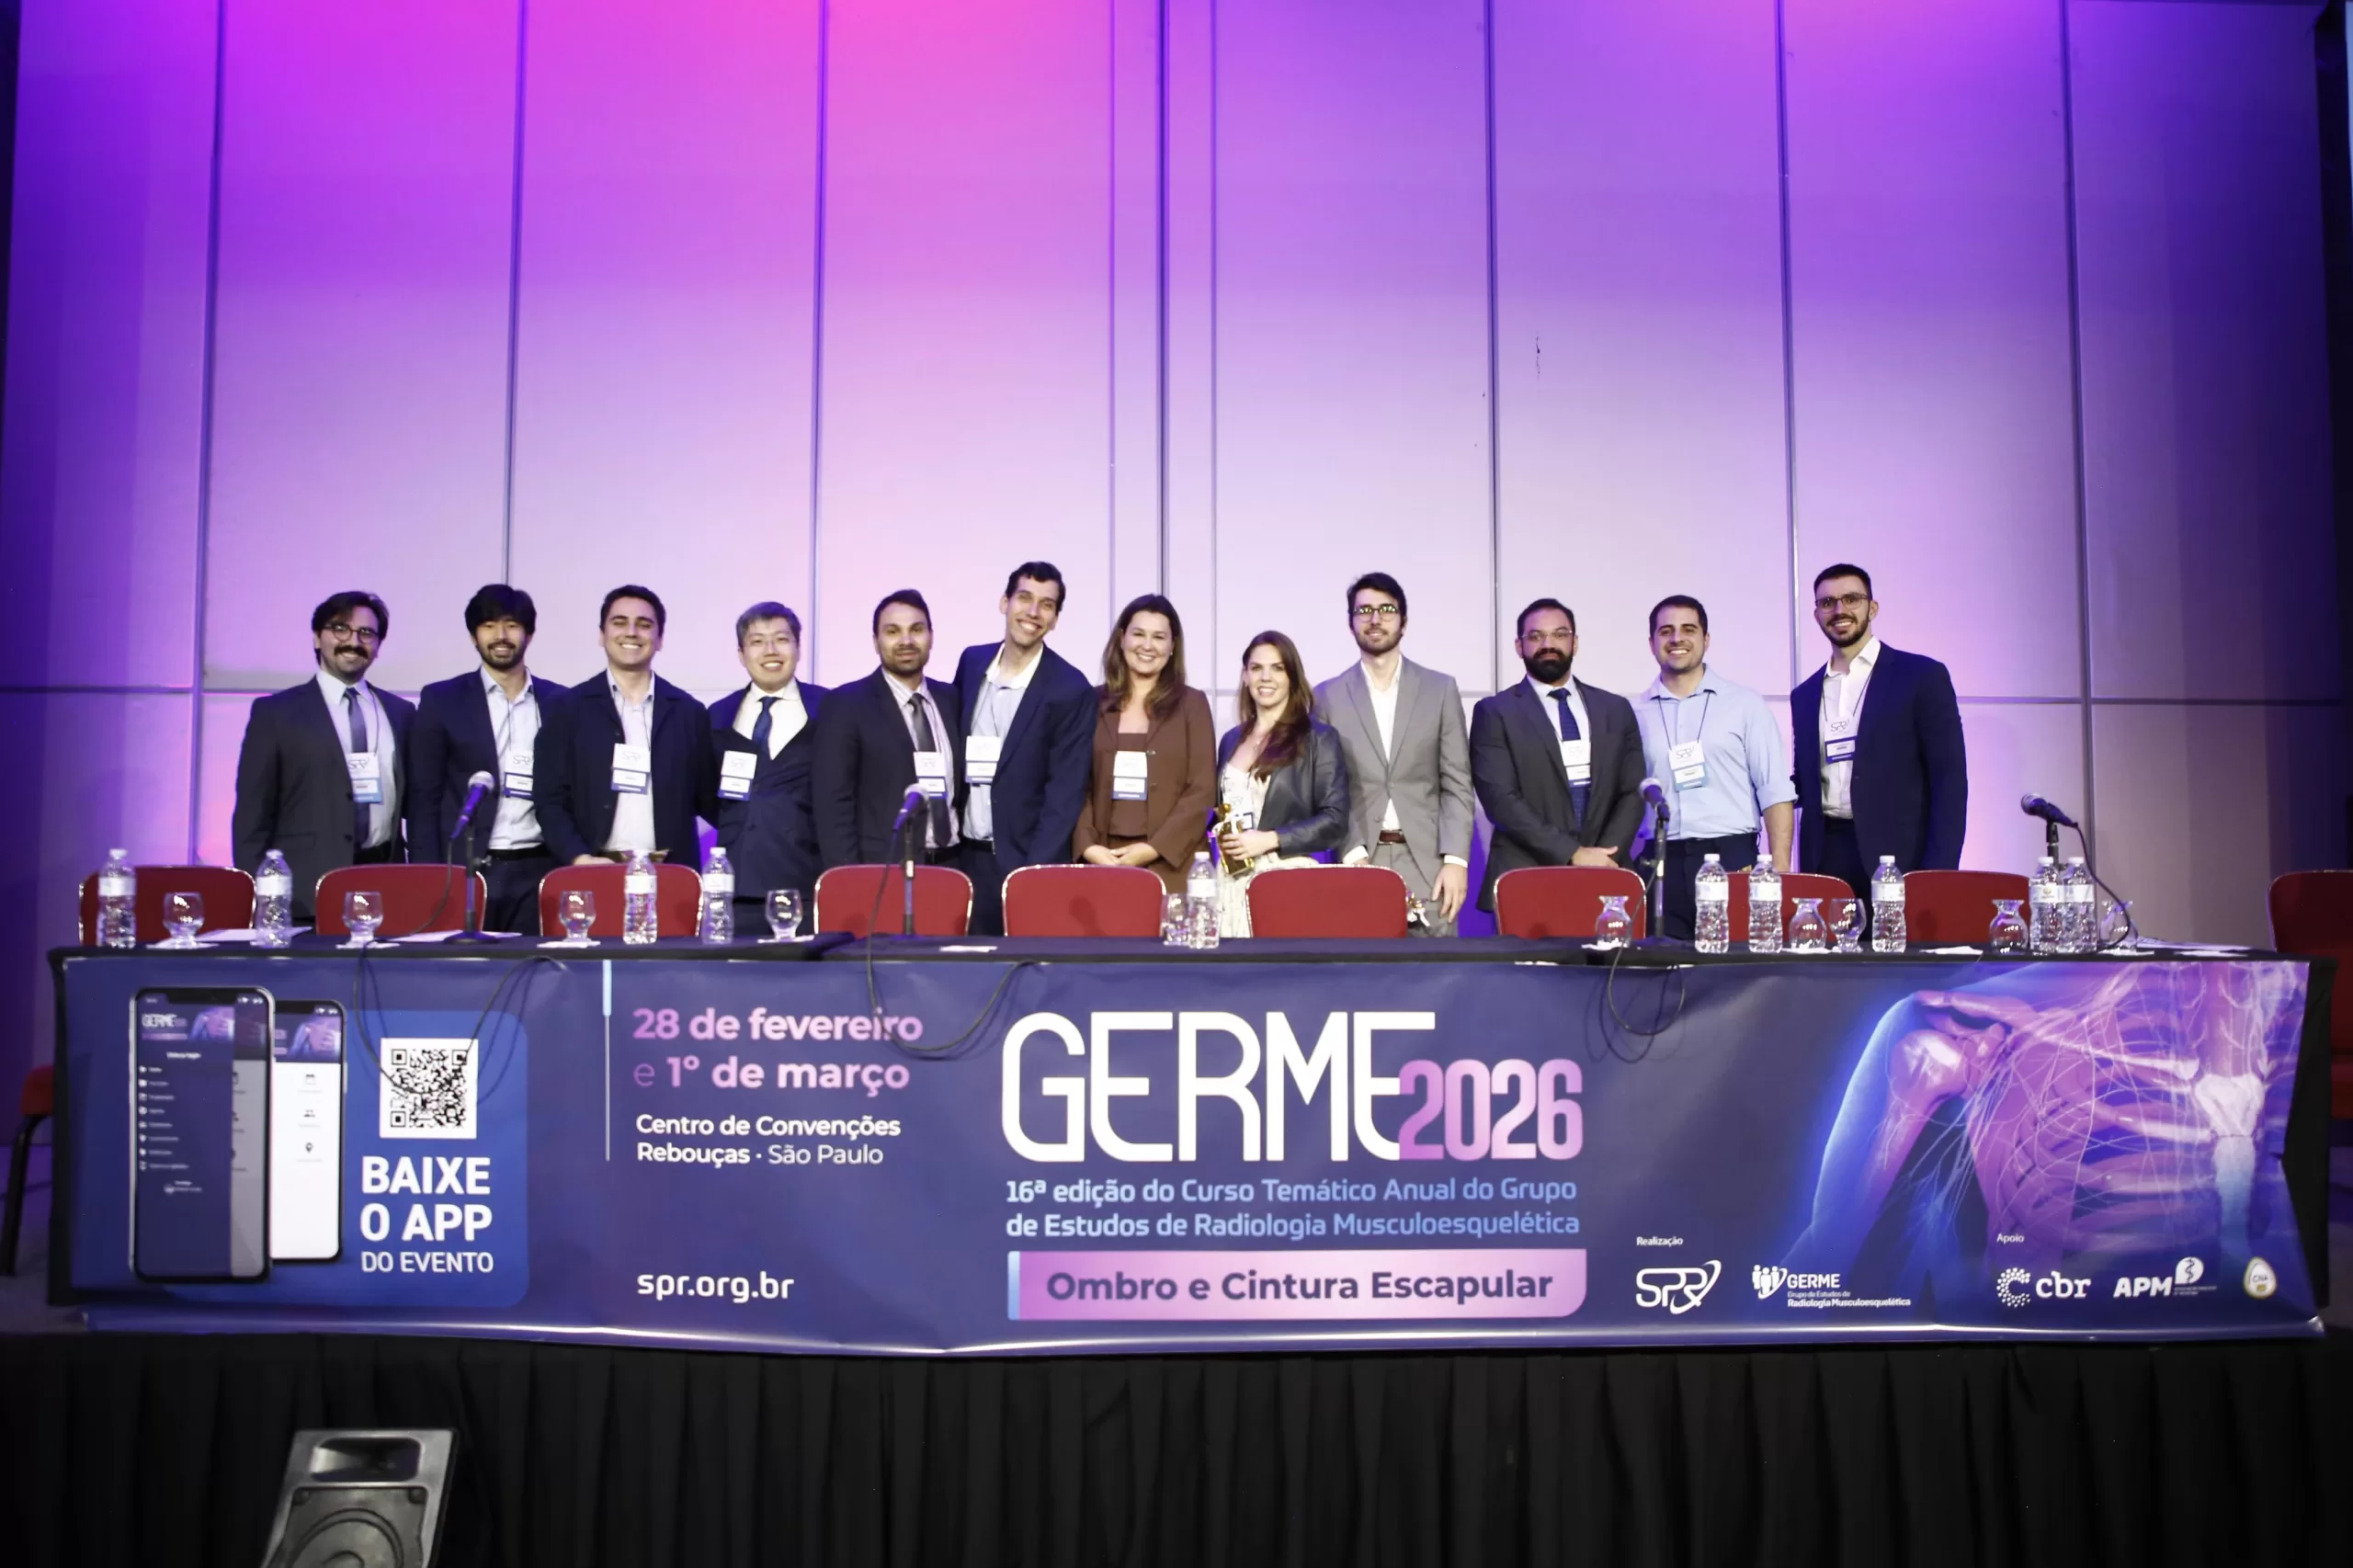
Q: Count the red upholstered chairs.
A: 10